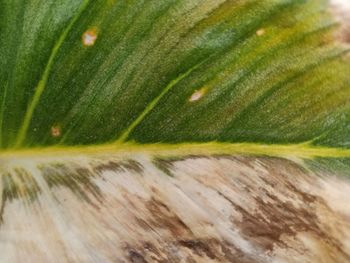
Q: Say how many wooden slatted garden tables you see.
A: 0